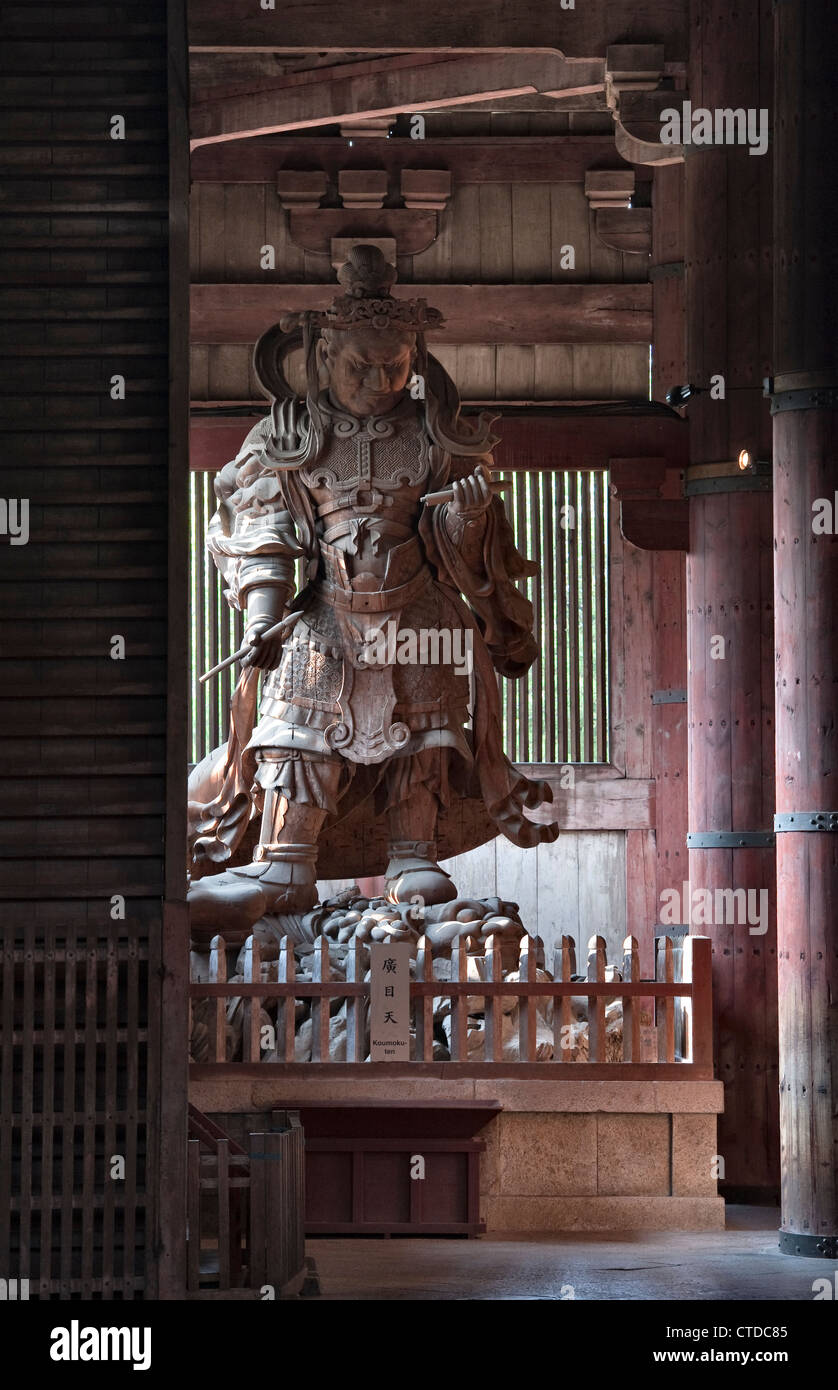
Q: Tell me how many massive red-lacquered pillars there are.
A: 2